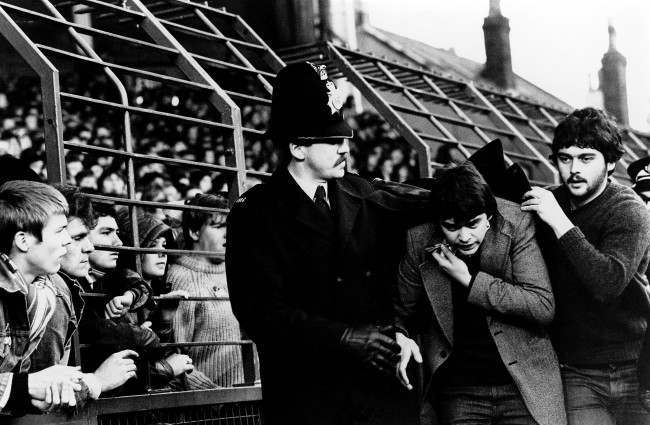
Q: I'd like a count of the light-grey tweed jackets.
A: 1